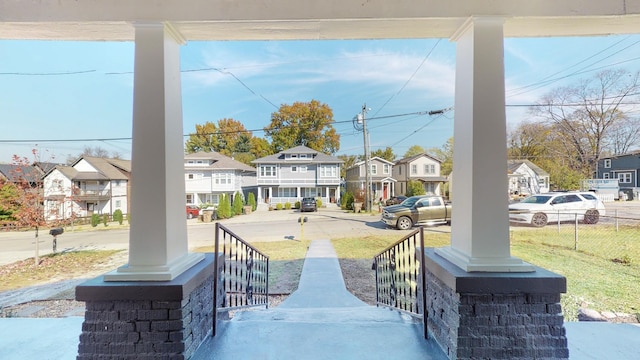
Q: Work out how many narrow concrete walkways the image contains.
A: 1